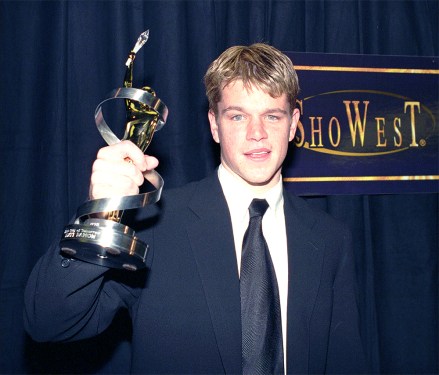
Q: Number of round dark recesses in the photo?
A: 3